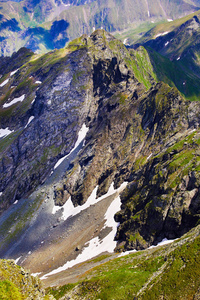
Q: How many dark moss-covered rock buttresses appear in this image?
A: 1